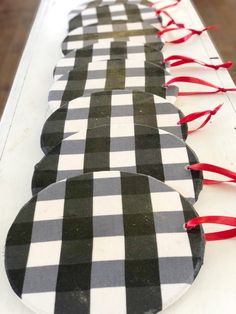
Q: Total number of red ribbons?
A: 8